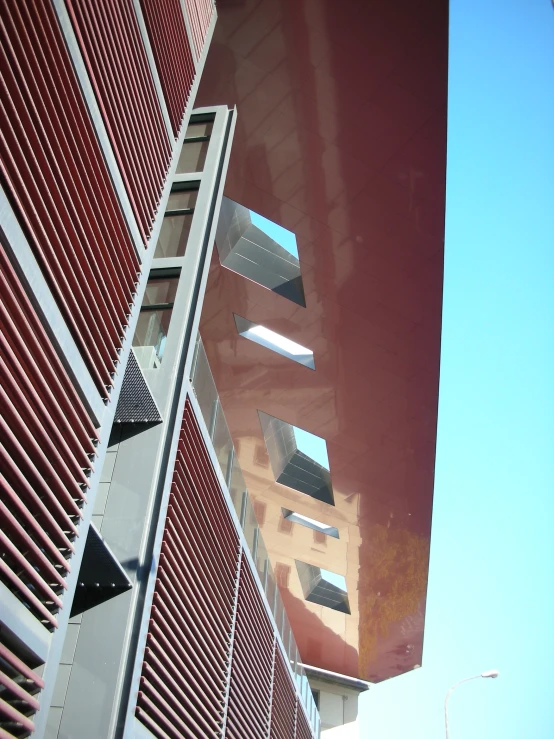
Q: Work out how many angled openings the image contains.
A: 5